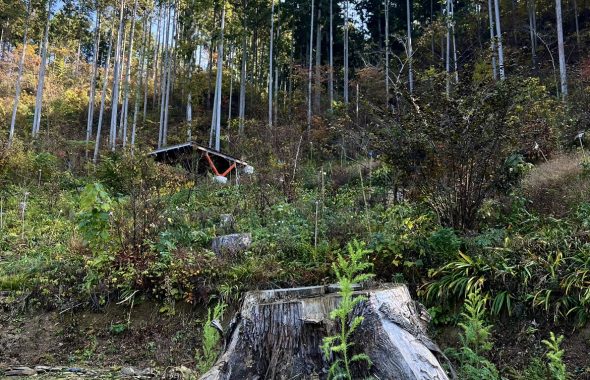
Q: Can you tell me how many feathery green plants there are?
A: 4